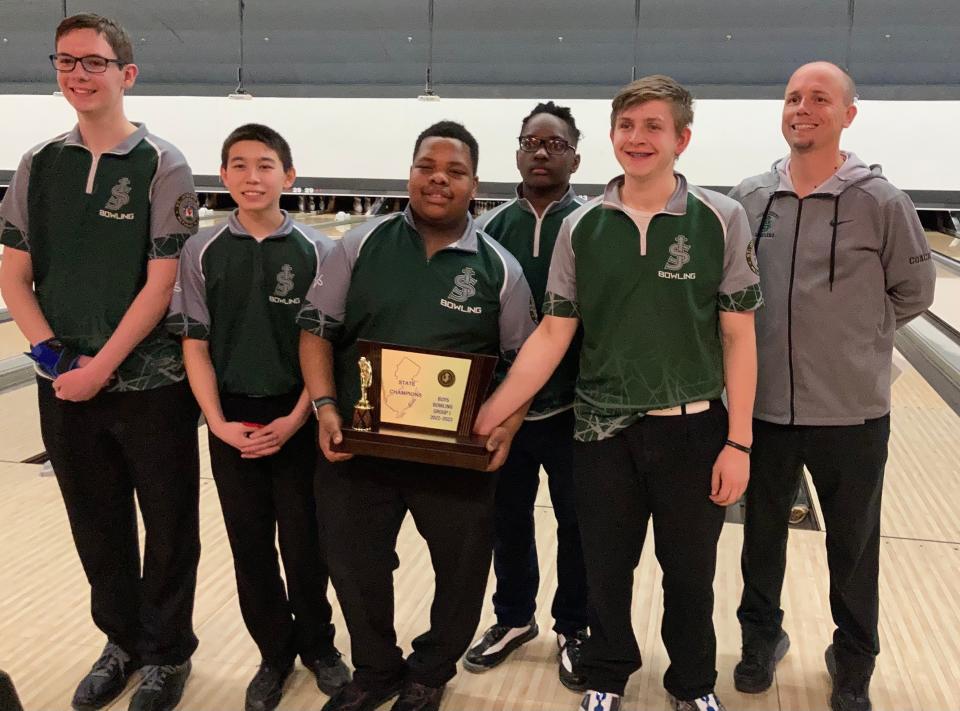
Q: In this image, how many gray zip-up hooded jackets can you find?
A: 1